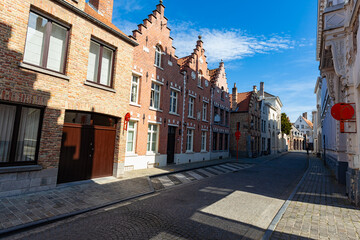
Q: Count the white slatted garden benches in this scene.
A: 0